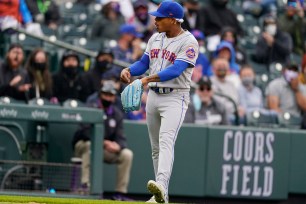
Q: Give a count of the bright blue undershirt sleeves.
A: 2